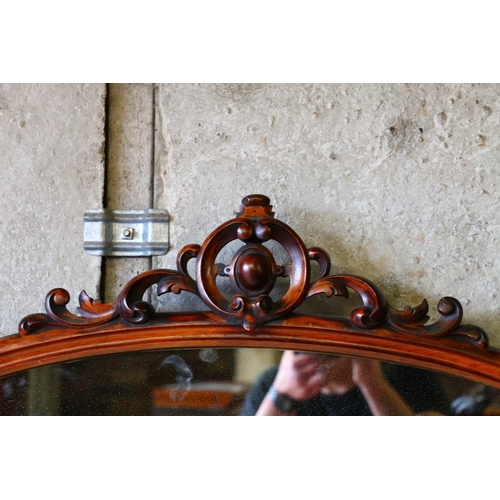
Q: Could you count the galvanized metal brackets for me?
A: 1